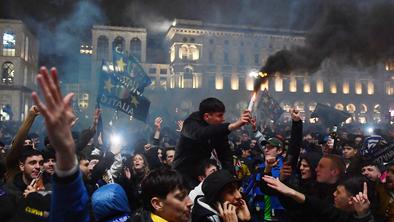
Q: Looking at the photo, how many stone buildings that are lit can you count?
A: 3